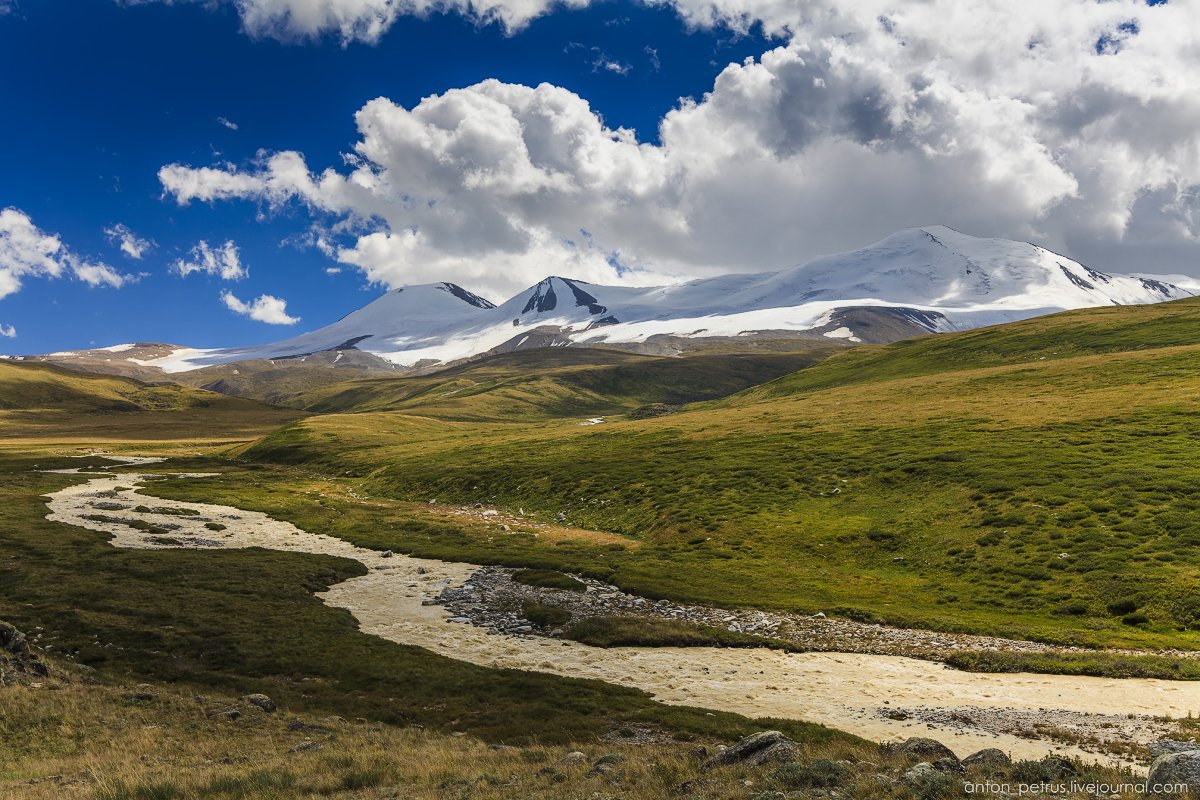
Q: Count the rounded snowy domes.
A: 3